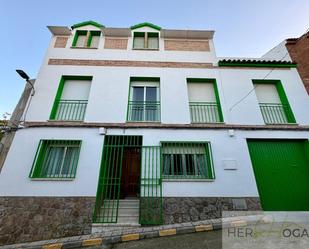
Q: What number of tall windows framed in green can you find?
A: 4